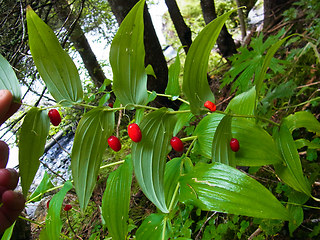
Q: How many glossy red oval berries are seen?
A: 6